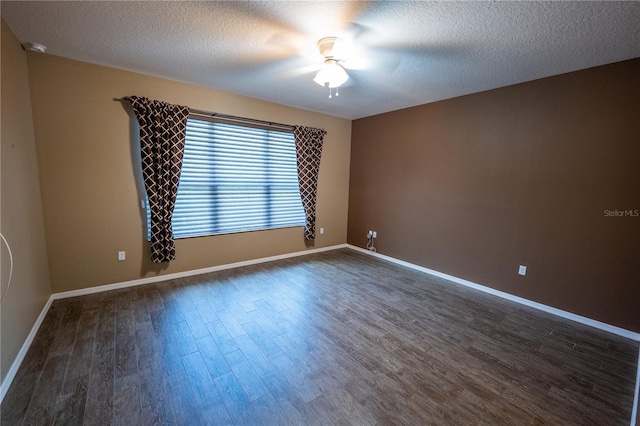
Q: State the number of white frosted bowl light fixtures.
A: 1